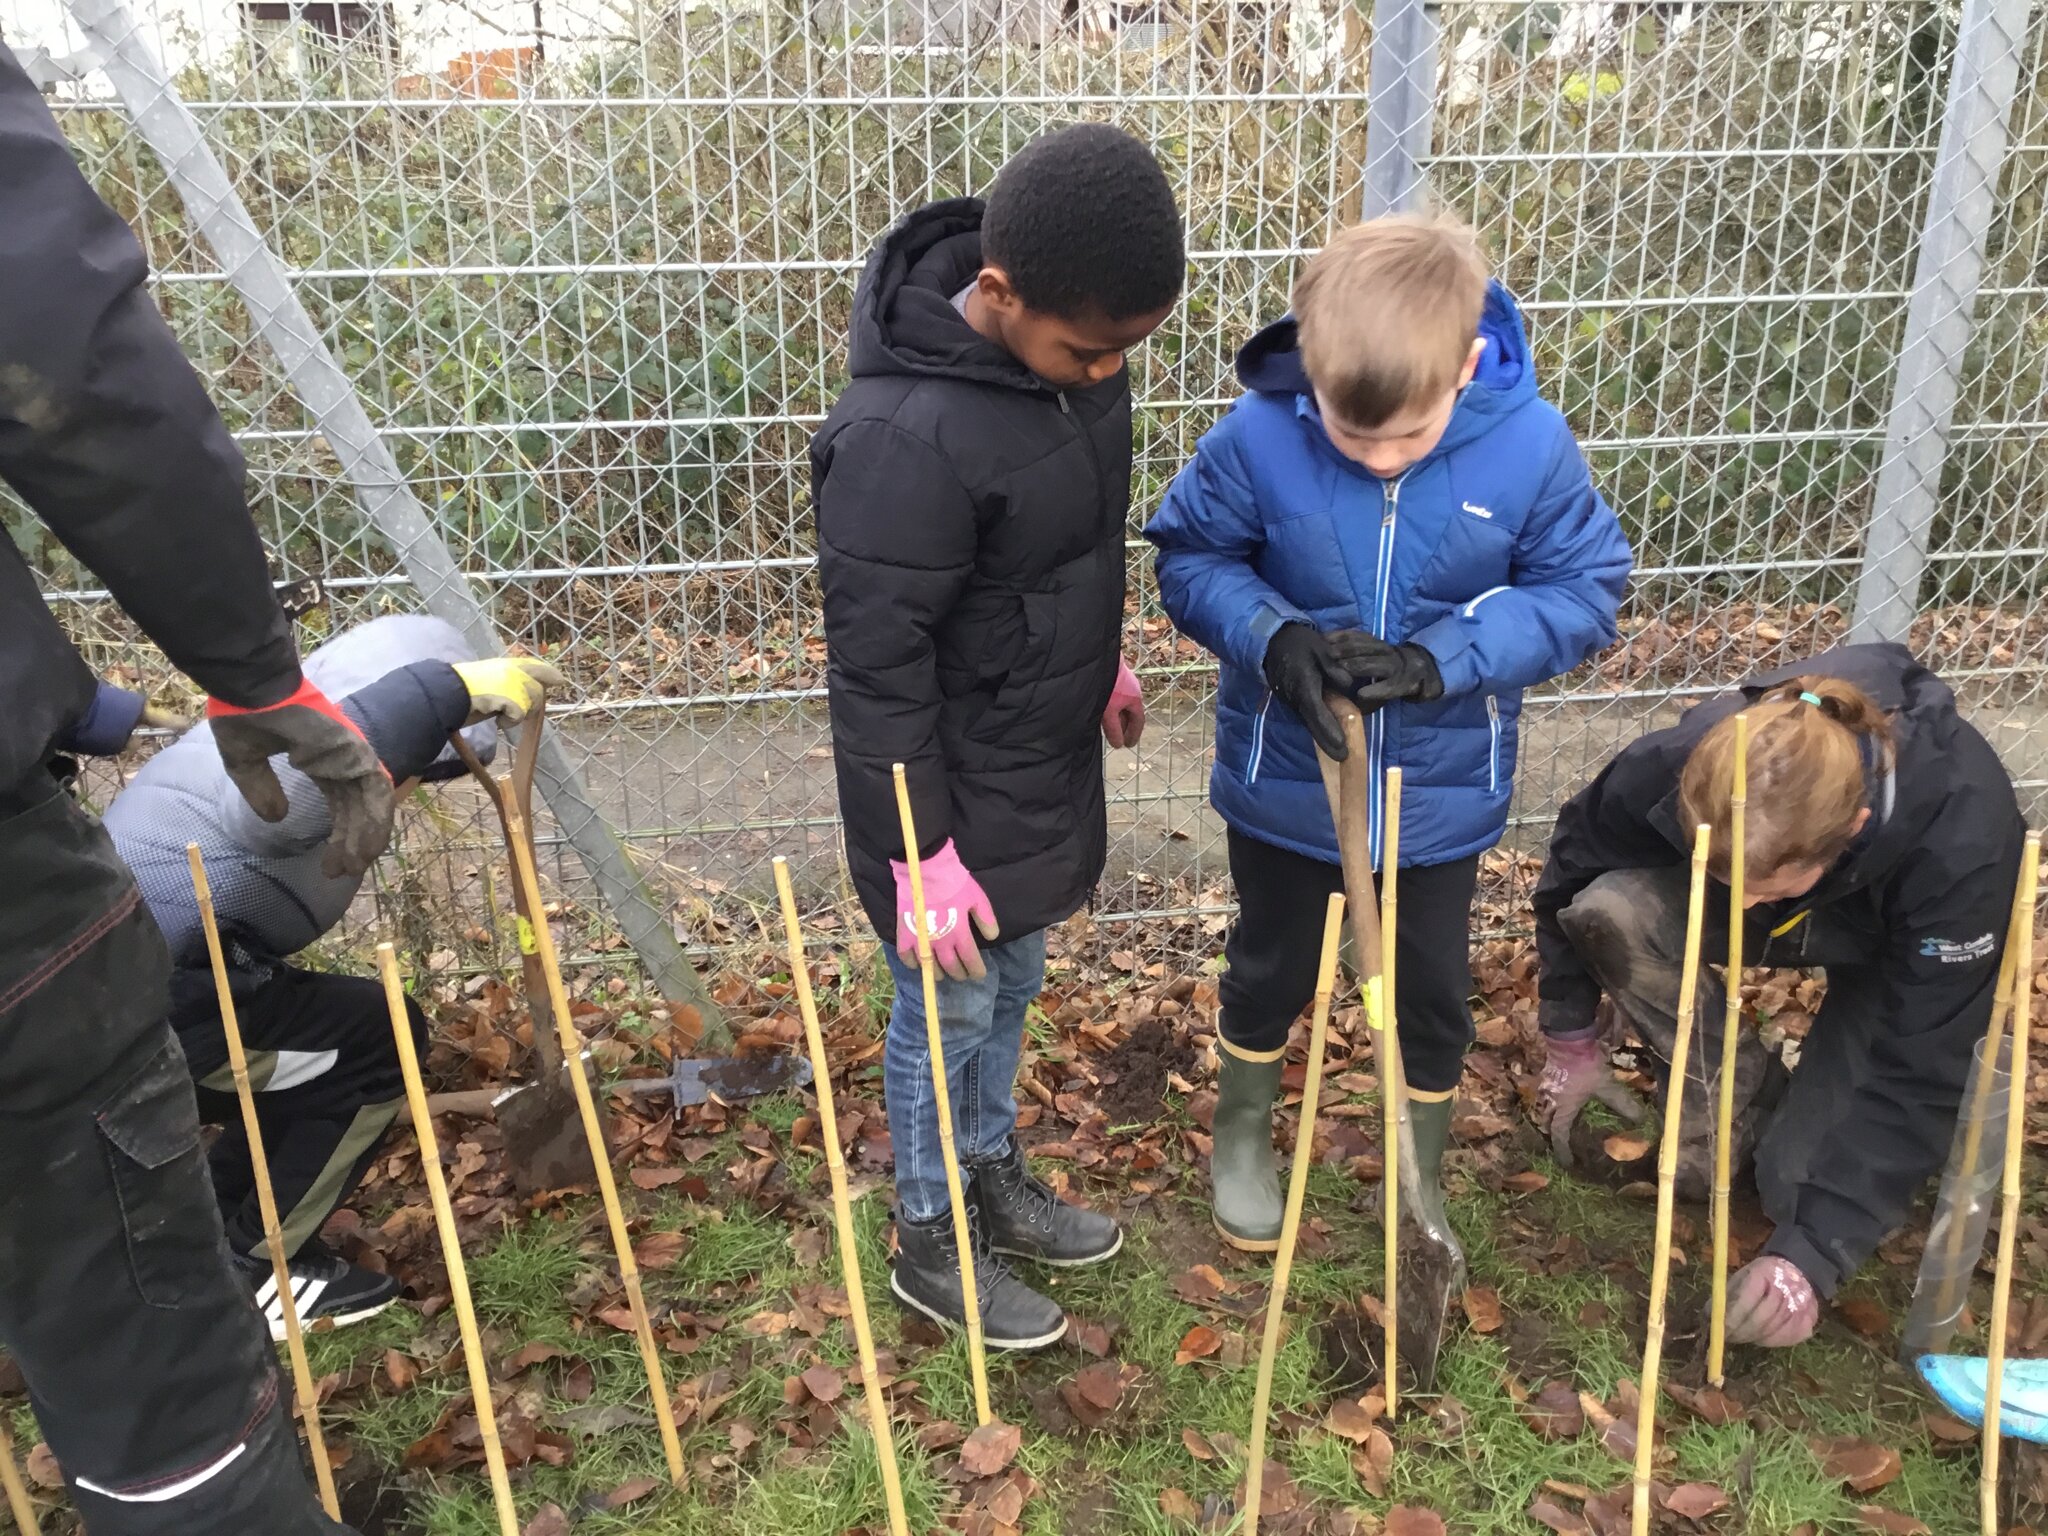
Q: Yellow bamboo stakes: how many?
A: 12